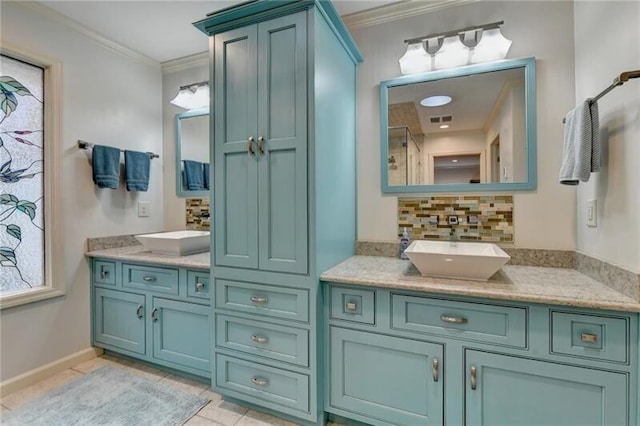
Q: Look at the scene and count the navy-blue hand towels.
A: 2